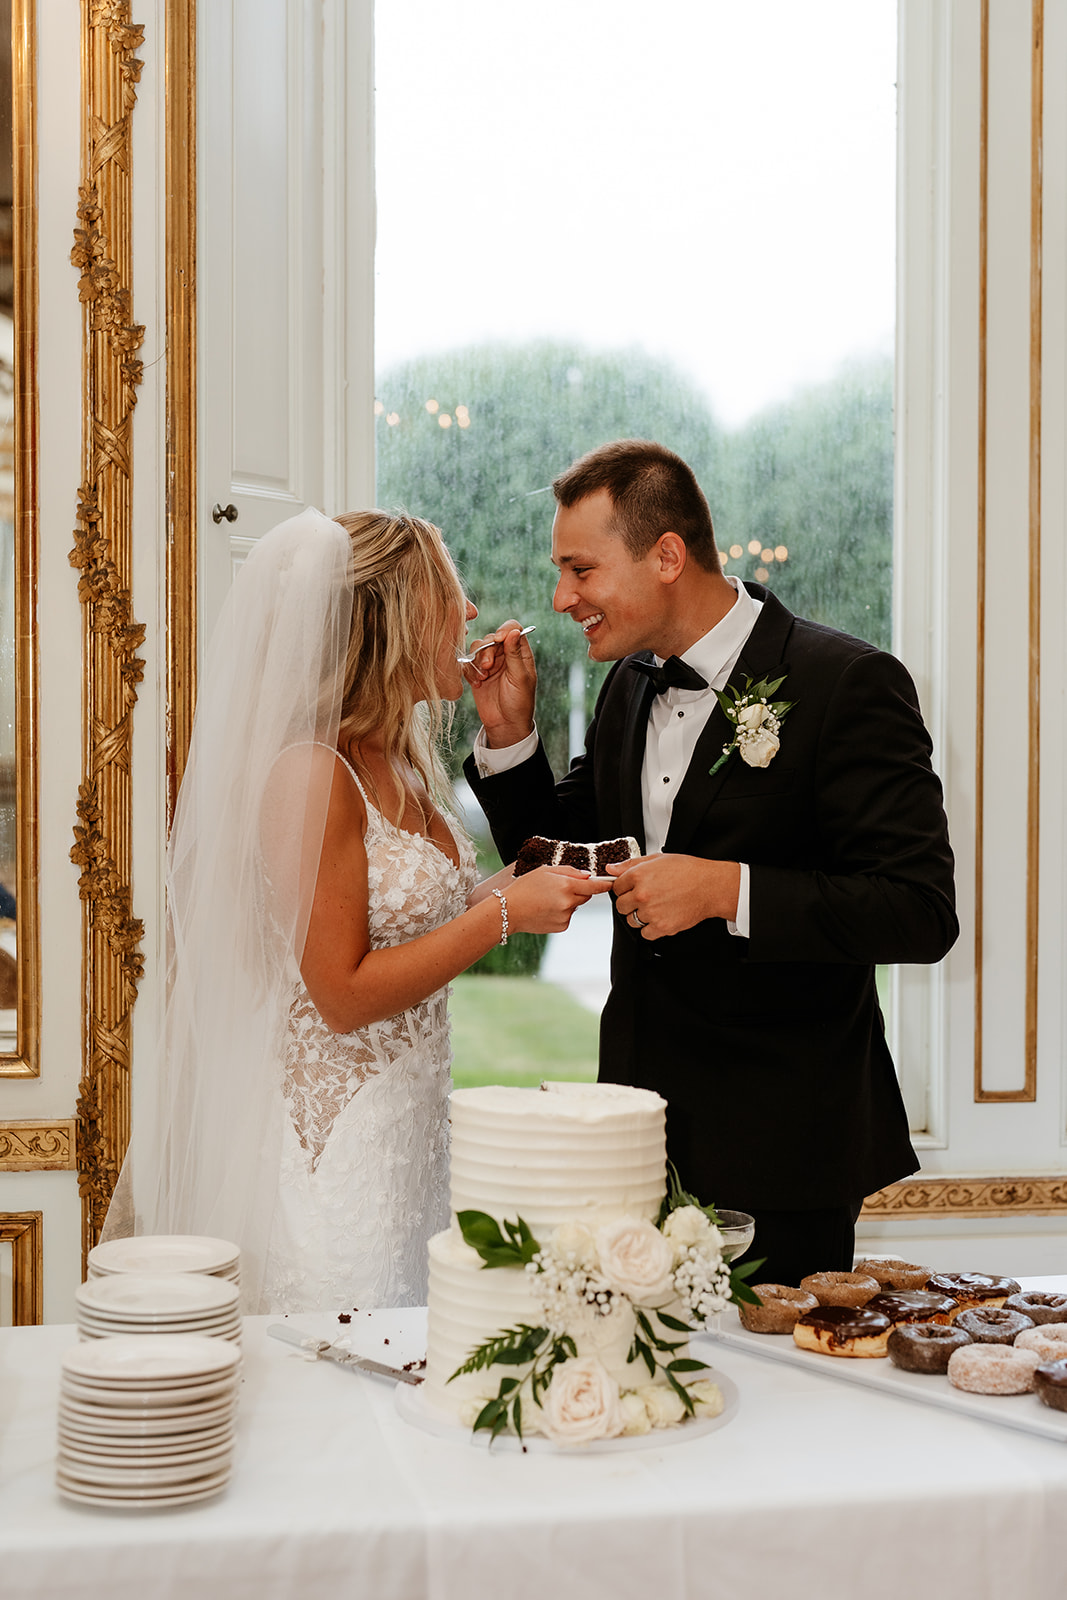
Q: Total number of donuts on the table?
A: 12